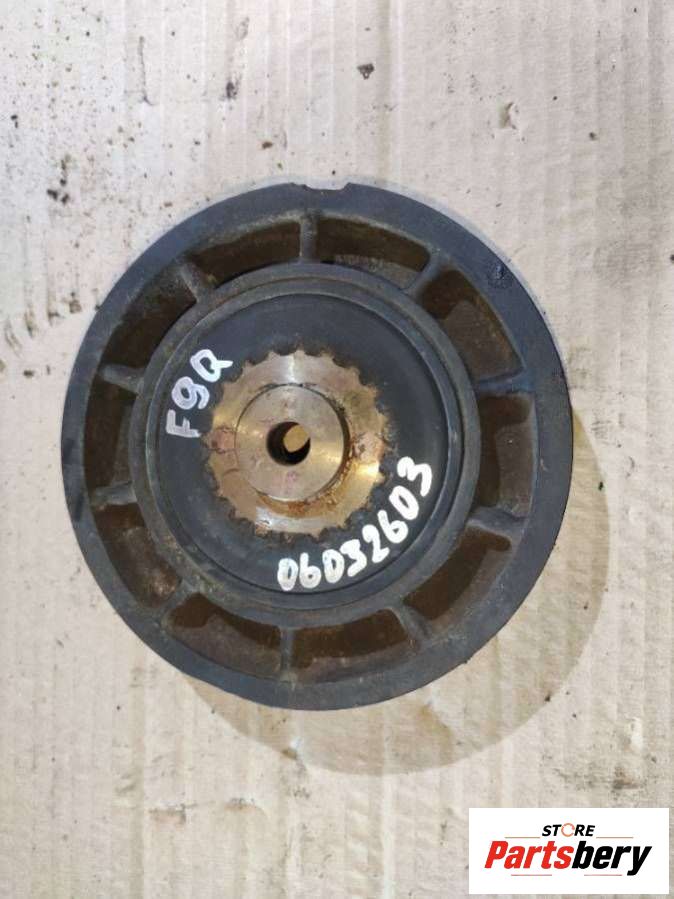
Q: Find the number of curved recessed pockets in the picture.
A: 10